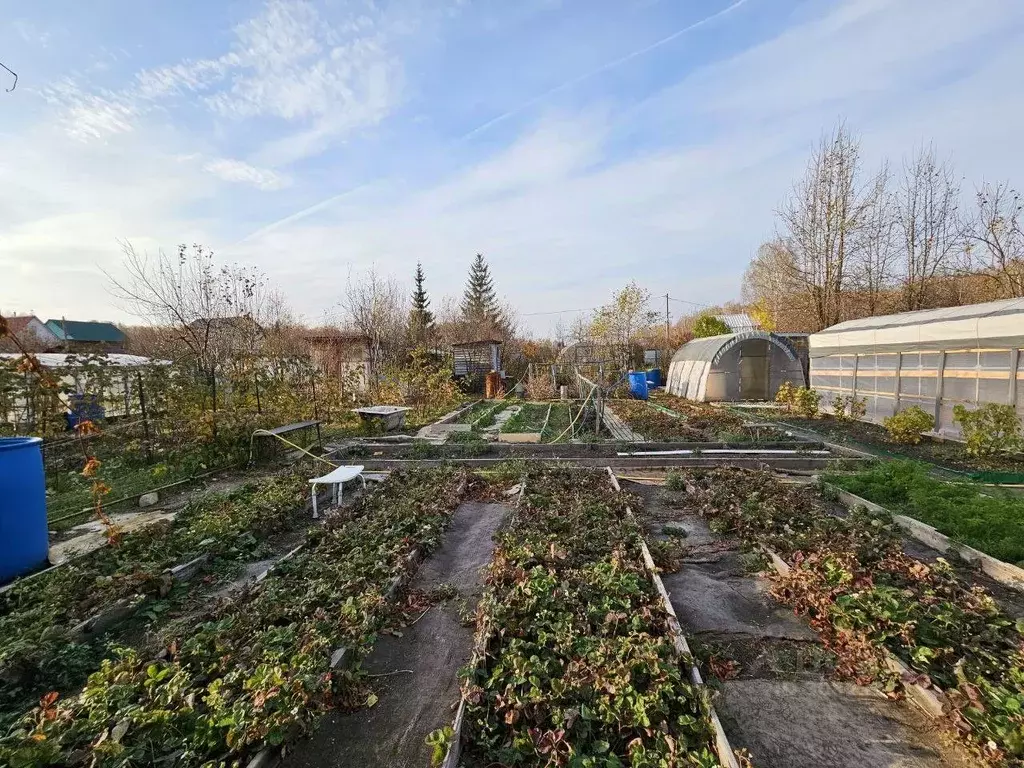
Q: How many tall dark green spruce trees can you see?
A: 2